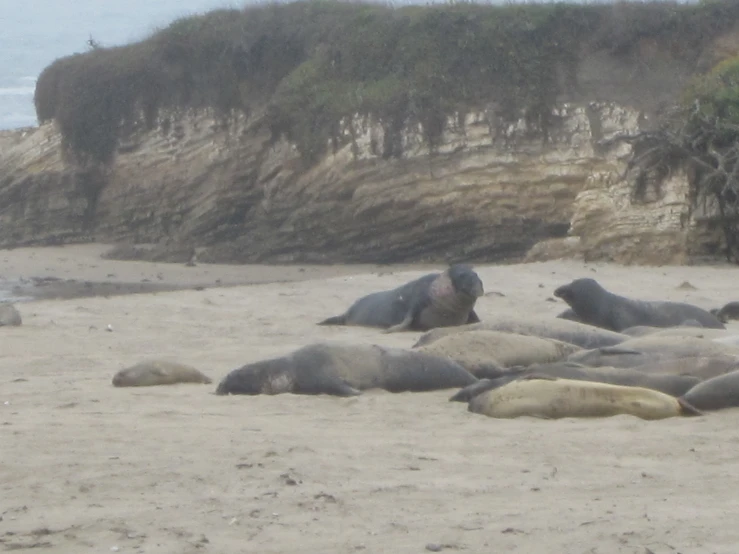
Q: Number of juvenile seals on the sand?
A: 1